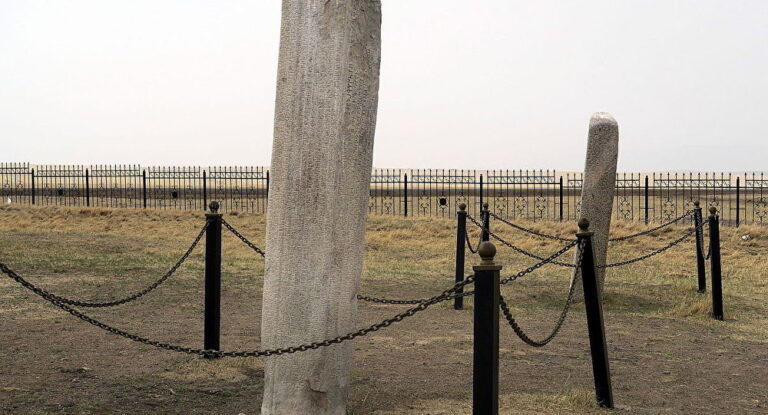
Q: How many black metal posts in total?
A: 7